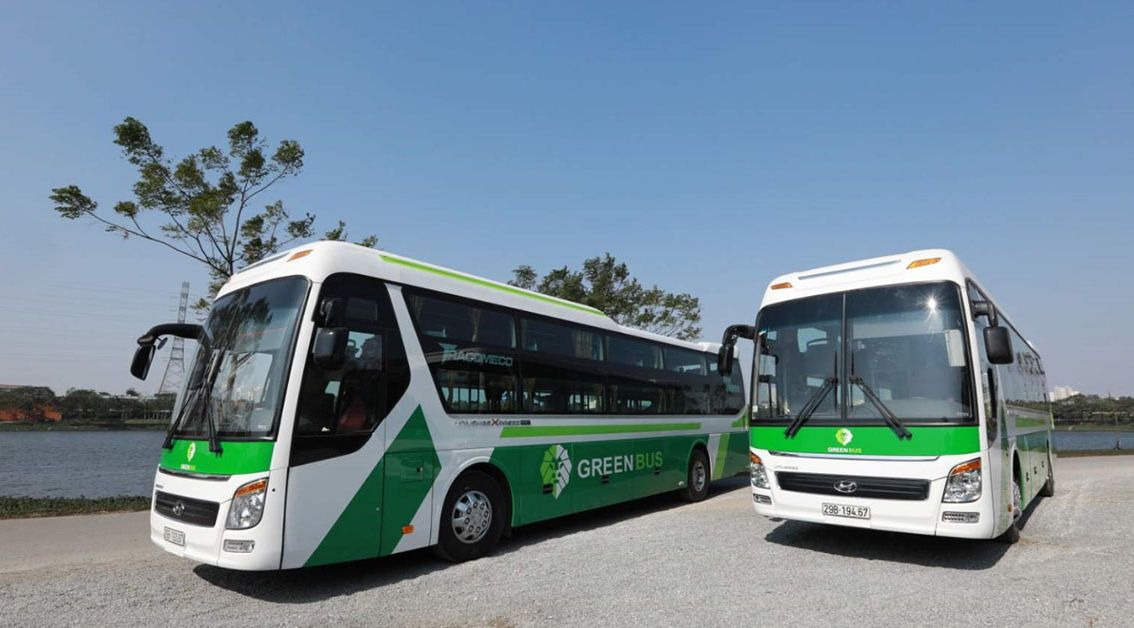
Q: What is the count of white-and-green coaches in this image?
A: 2